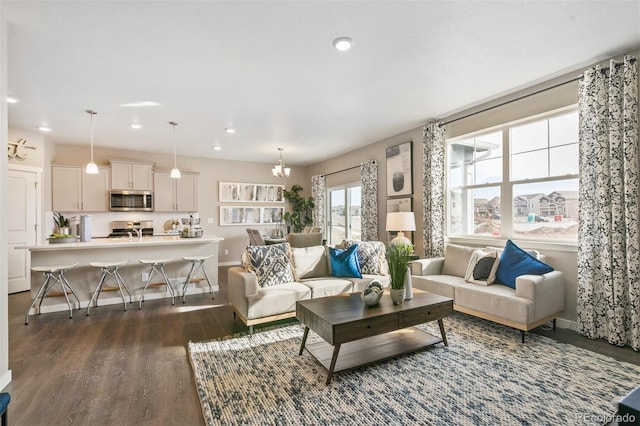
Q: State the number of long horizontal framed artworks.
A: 2